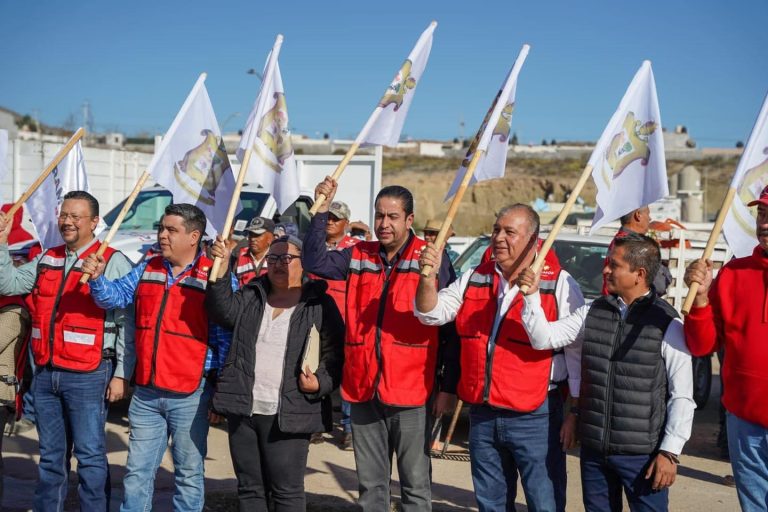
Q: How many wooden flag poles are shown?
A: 7